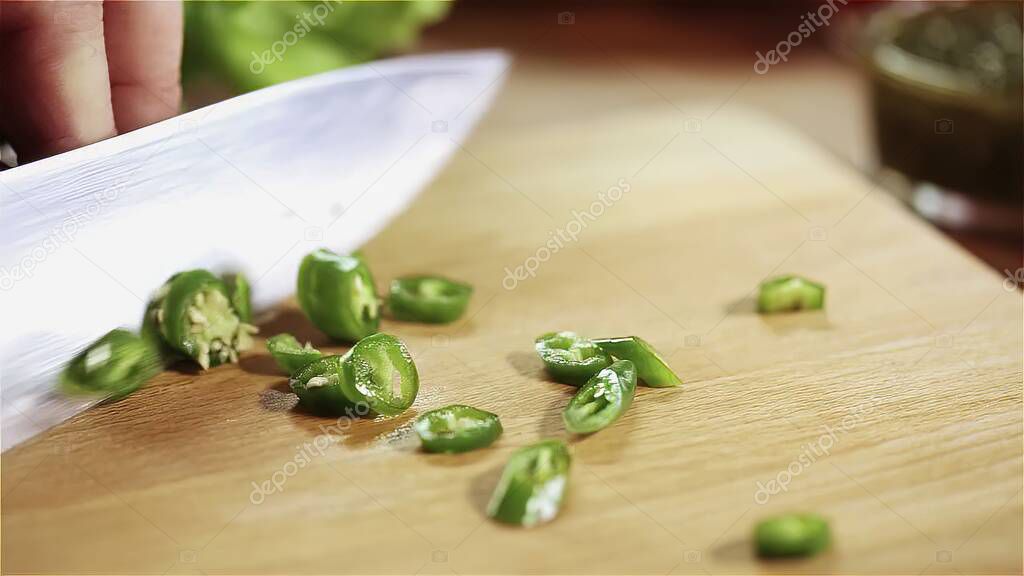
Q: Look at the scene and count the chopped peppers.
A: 15